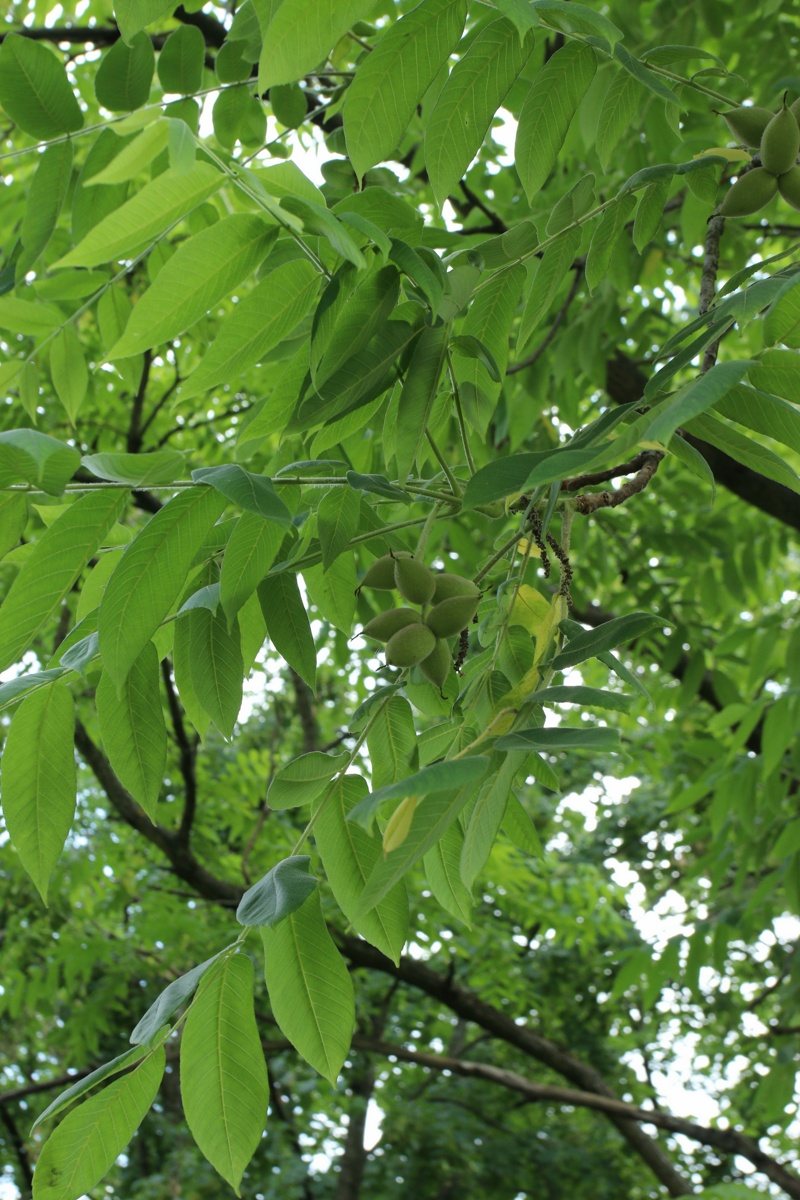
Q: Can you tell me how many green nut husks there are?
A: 12